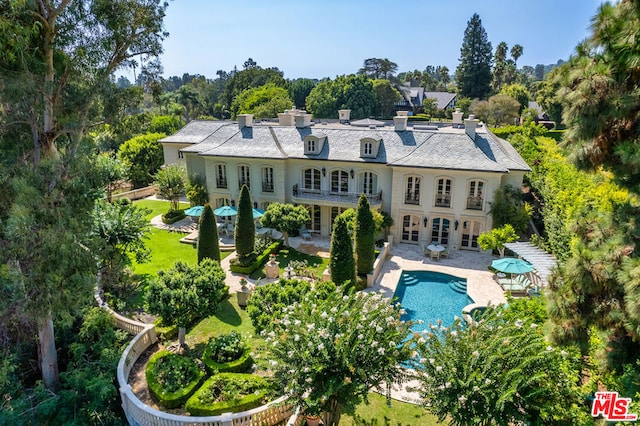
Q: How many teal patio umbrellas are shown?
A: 4